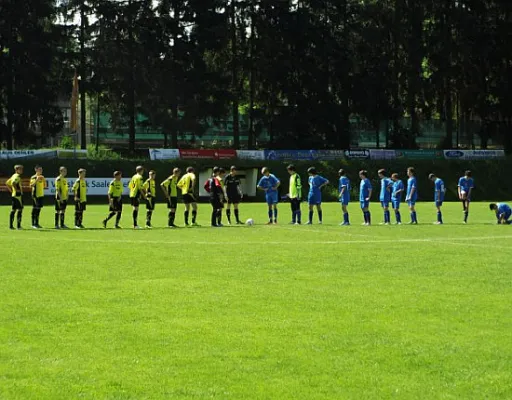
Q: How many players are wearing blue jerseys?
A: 10